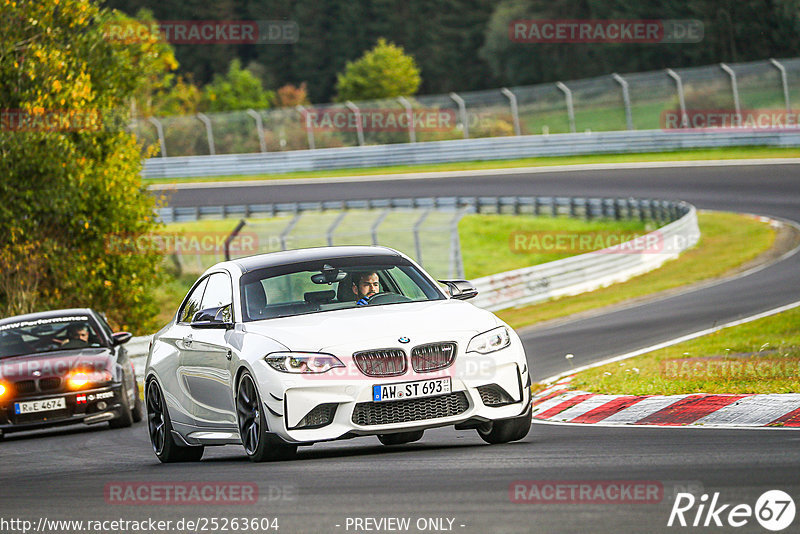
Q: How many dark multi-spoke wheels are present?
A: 2